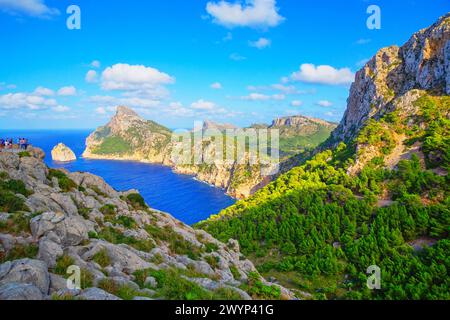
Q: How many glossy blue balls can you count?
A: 0